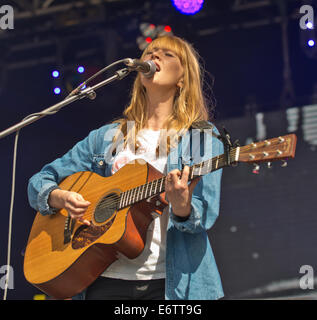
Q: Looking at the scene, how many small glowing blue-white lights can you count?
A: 6